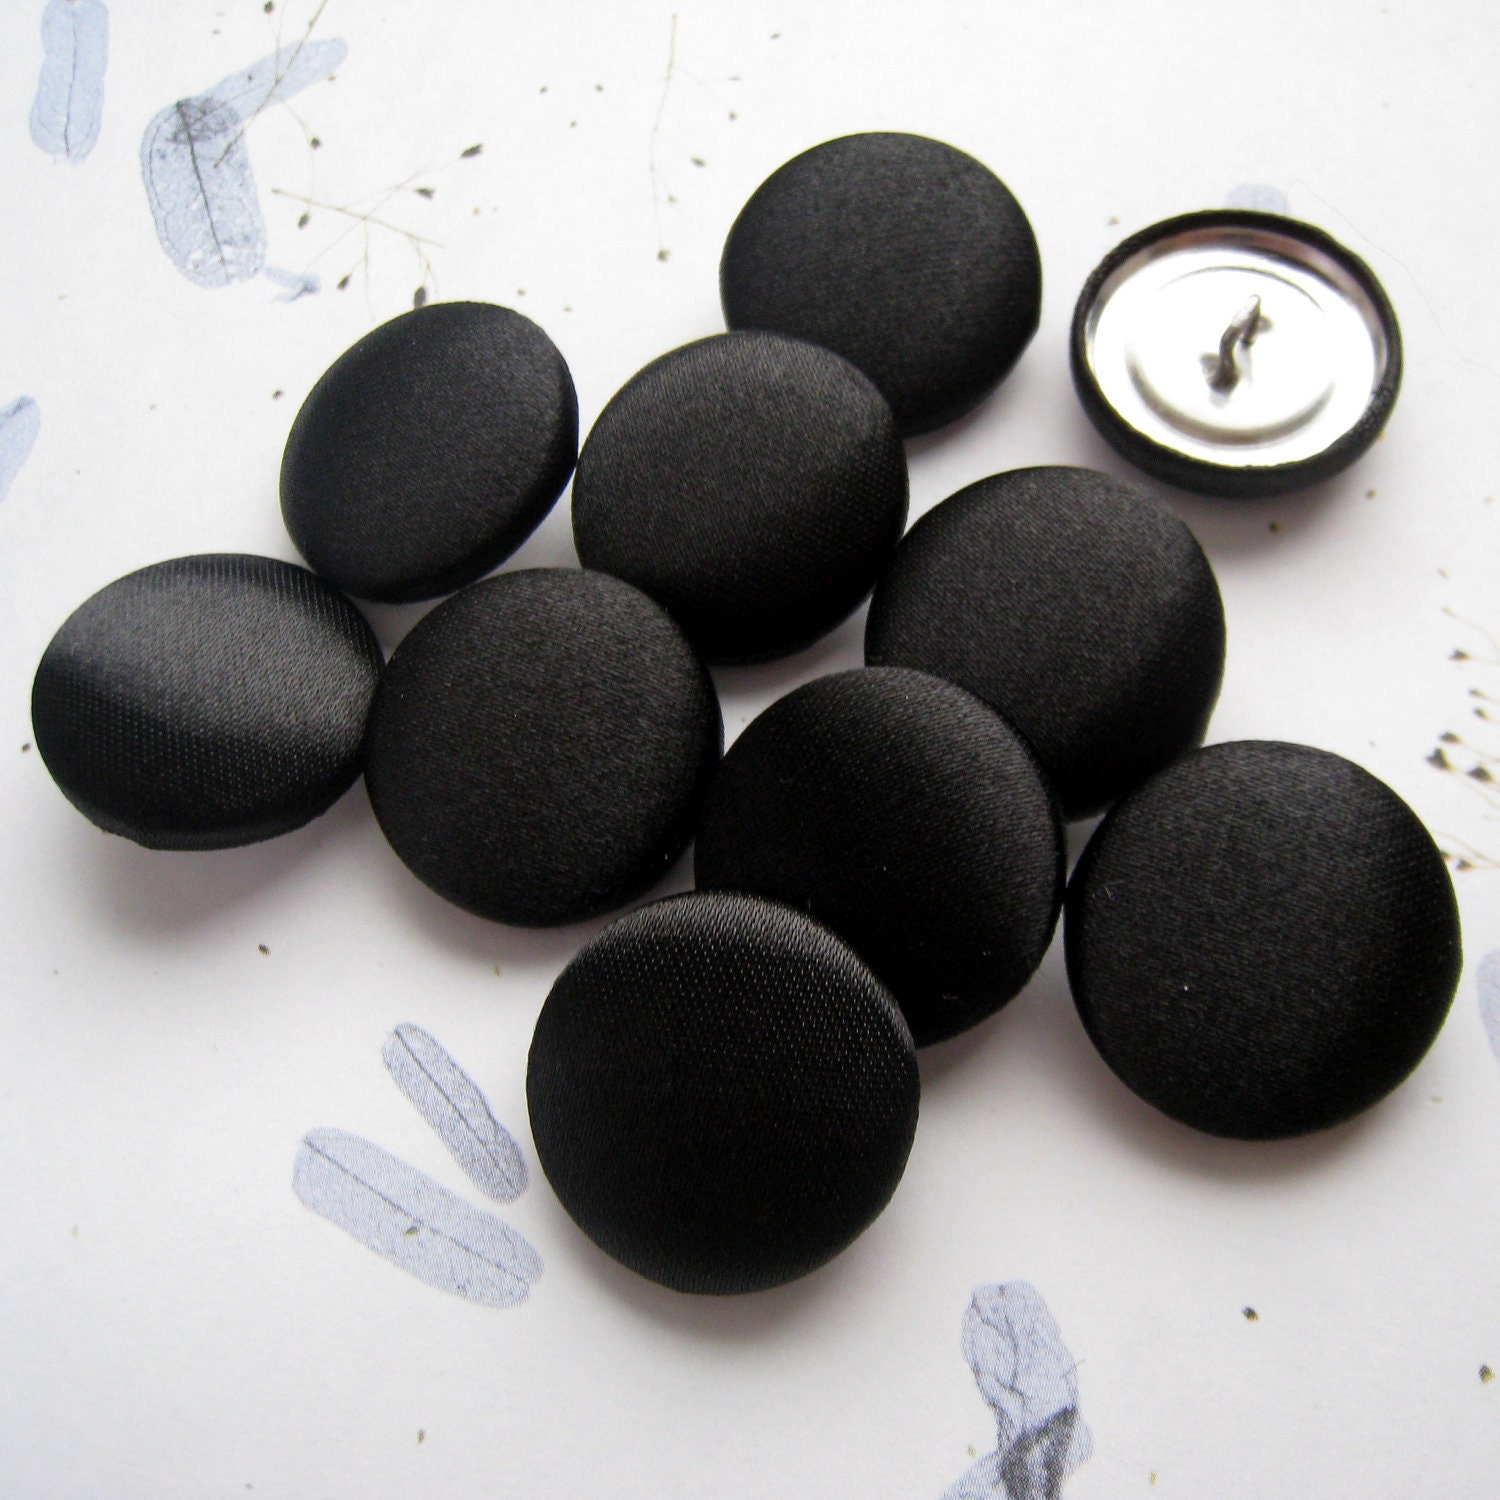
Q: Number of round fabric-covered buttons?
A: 10